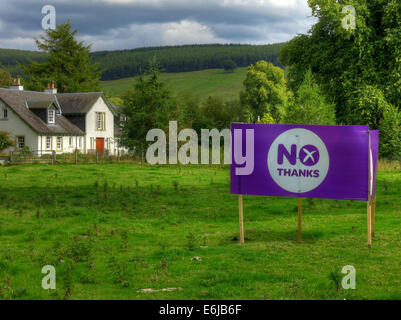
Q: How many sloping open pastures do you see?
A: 1